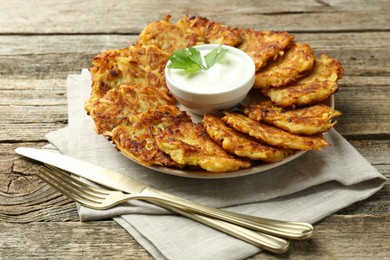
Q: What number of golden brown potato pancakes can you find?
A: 12